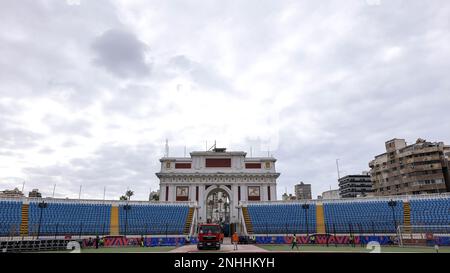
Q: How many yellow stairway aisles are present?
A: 6